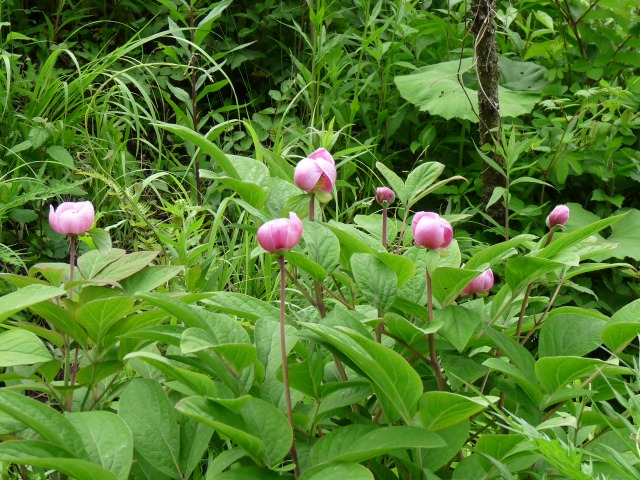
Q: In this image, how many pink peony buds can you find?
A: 7